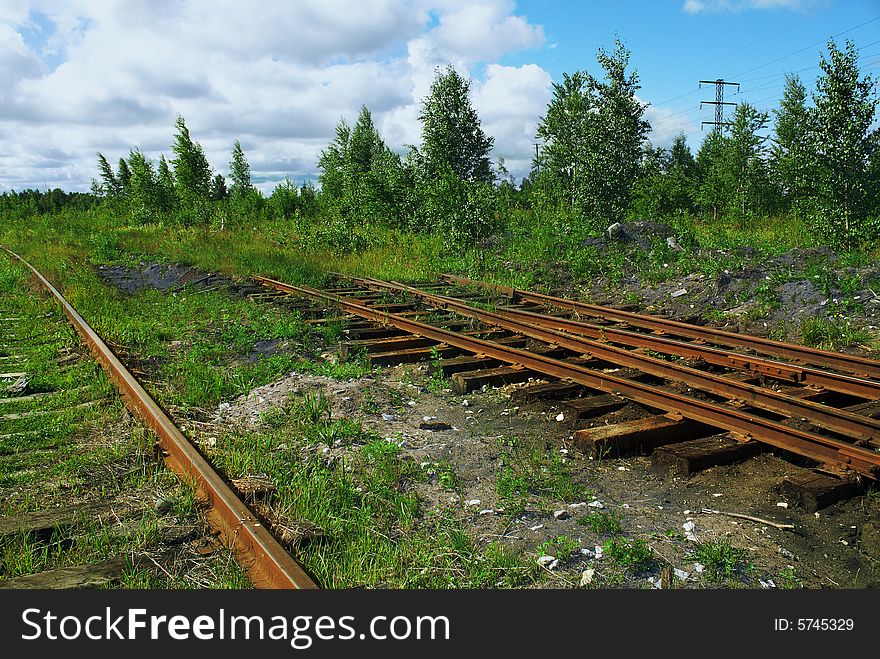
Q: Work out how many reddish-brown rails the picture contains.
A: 5